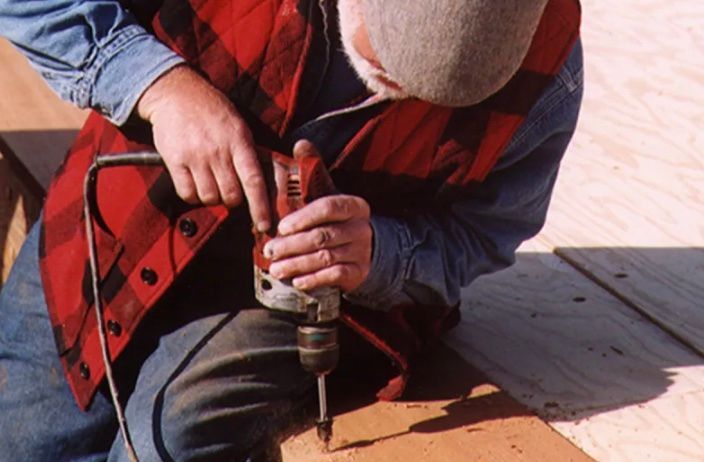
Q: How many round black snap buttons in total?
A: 4